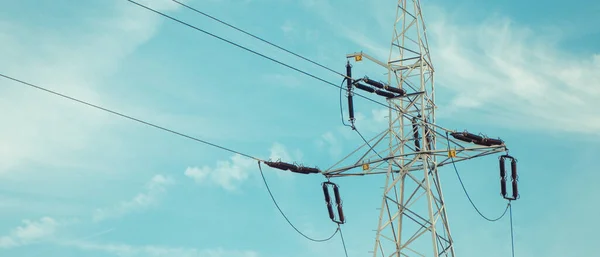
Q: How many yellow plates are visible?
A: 3